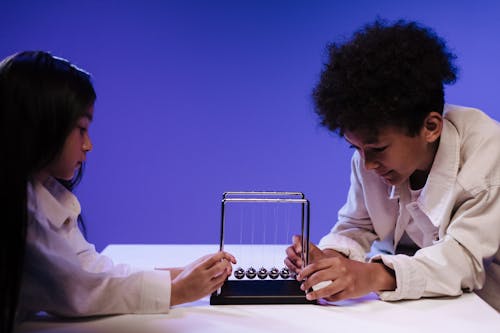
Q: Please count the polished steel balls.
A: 5